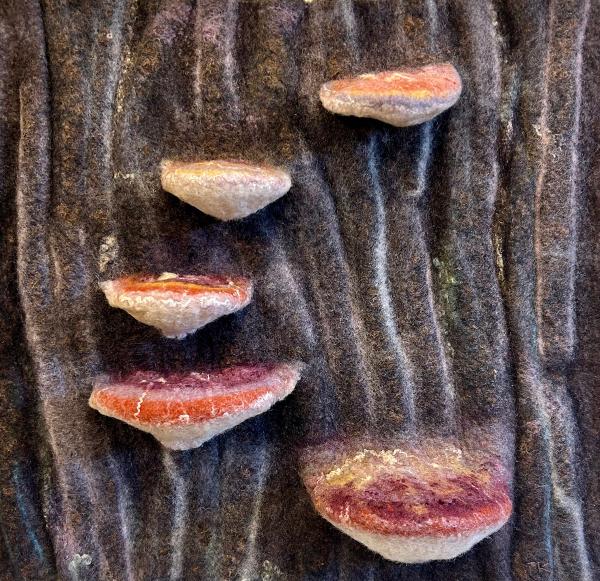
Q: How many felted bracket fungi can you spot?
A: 5